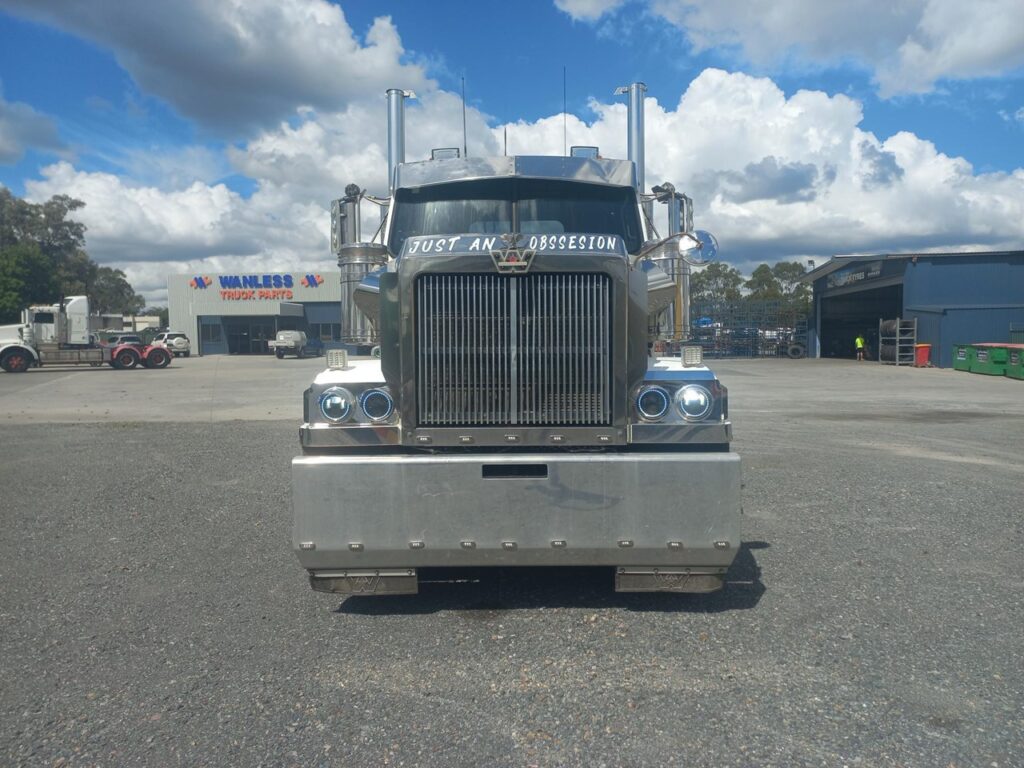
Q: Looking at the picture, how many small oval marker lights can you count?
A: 14